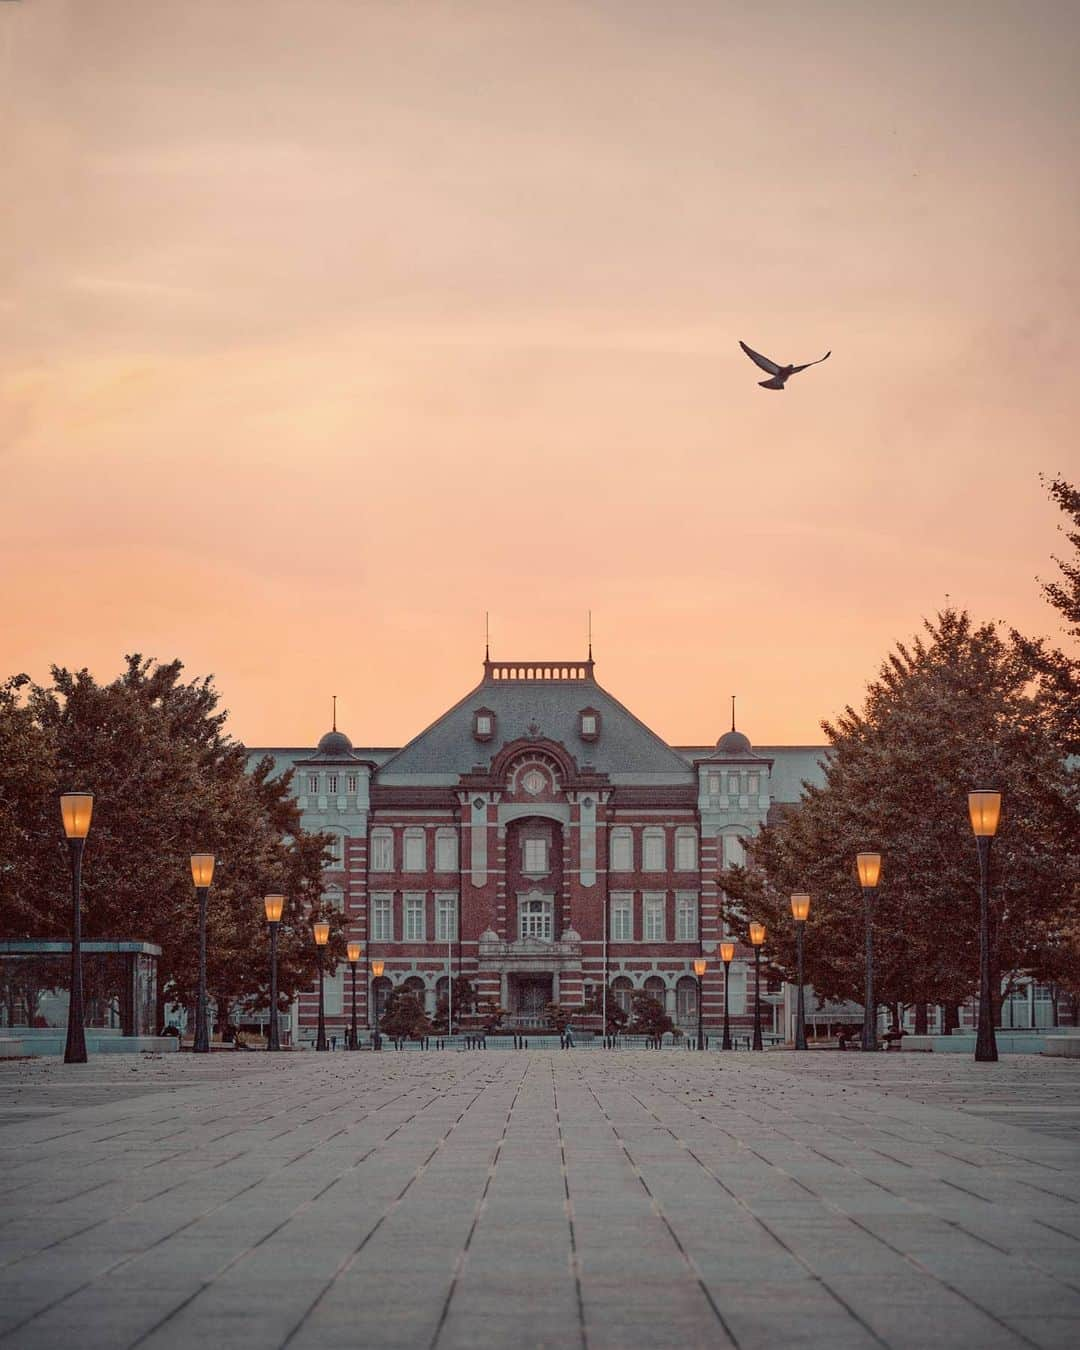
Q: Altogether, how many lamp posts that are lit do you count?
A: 12